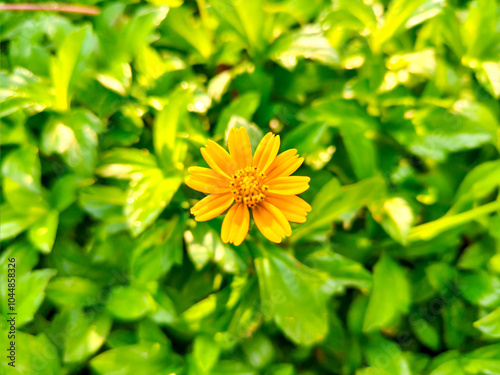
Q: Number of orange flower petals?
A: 10